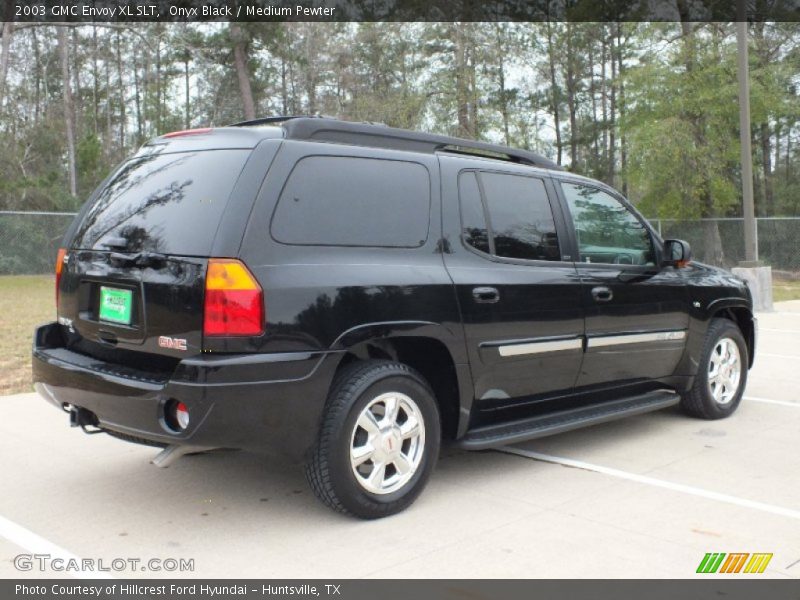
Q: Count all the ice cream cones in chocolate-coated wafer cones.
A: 0